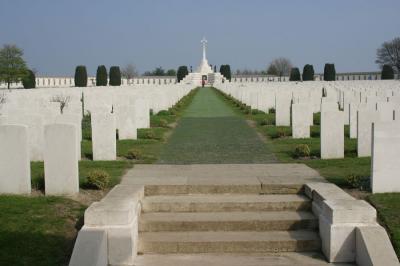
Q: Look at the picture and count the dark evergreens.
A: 10